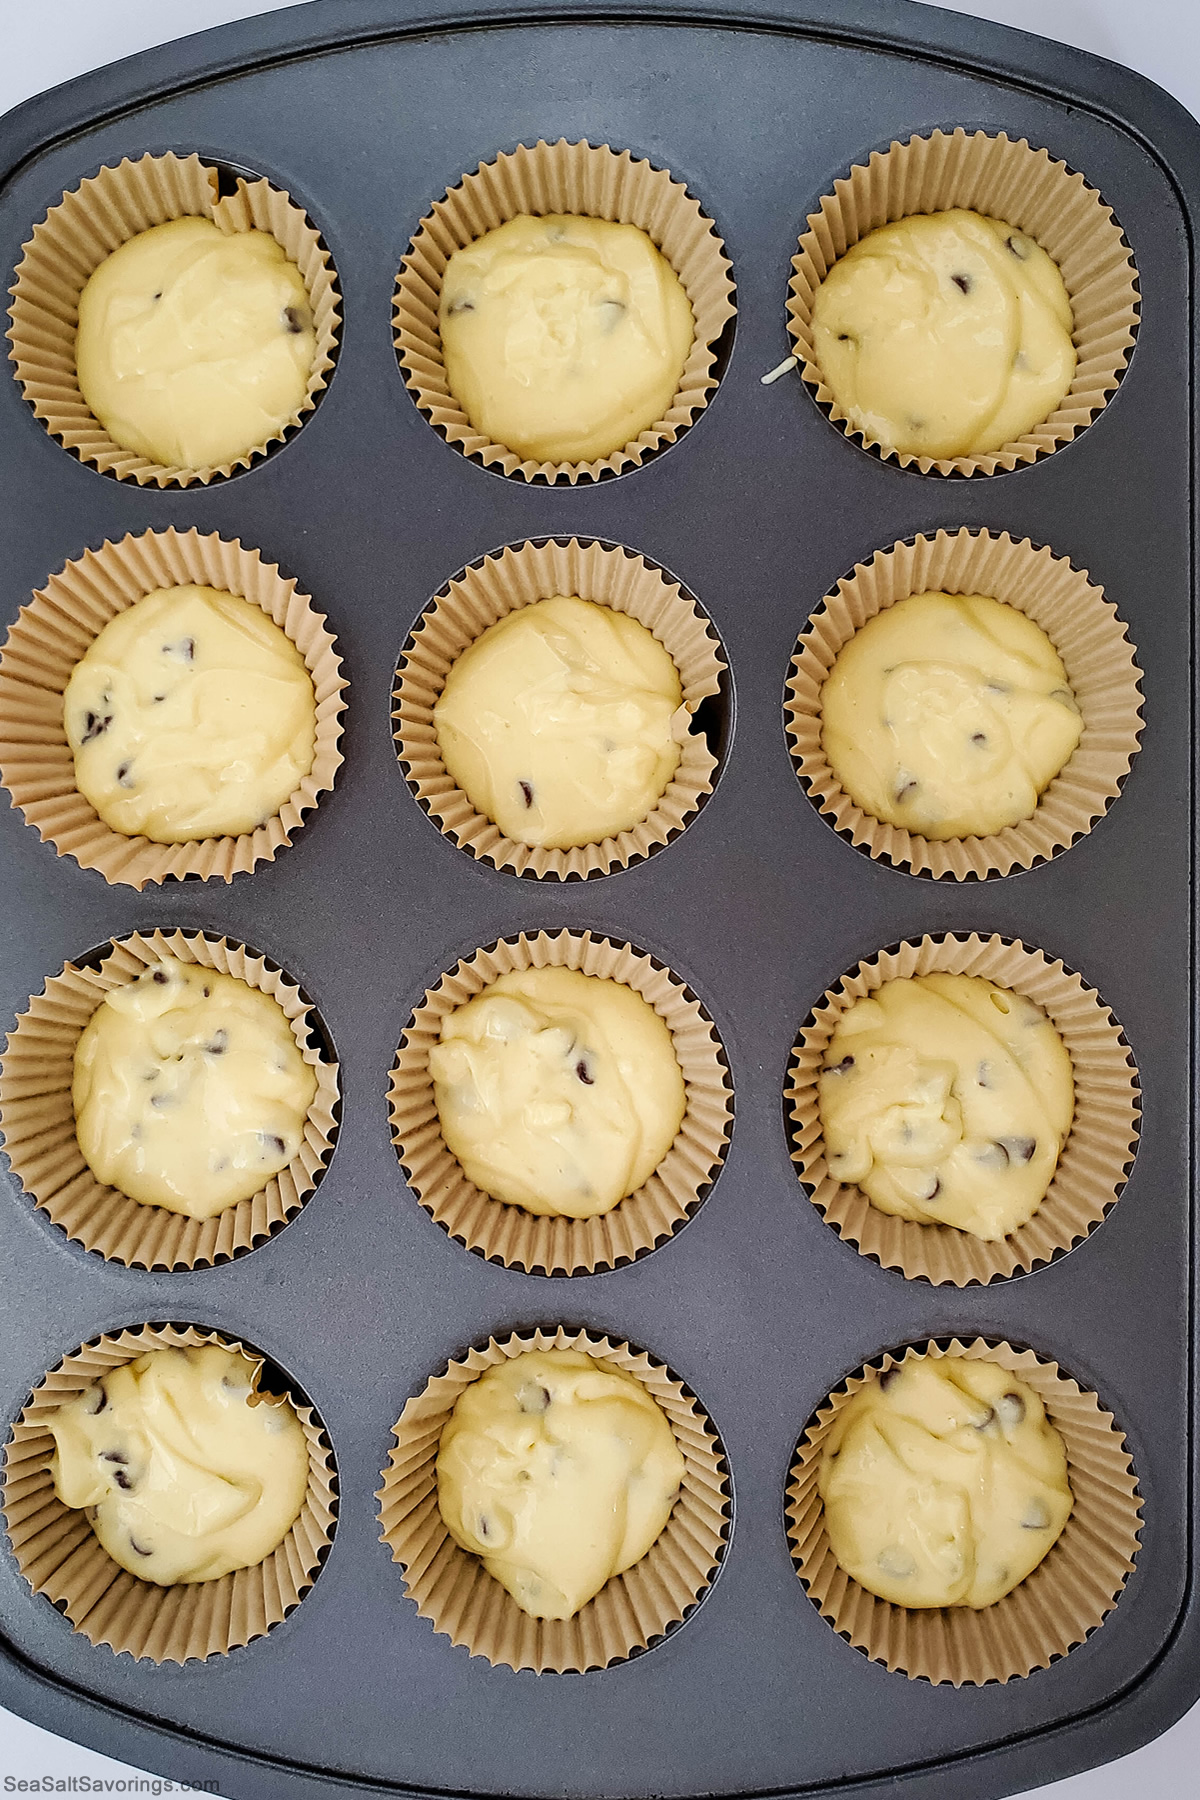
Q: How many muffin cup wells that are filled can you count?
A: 12